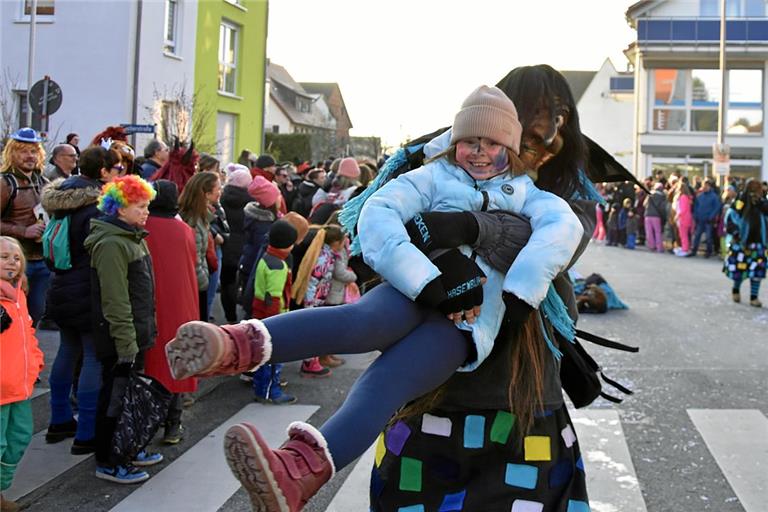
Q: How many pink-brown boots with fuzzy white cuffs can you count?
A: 2